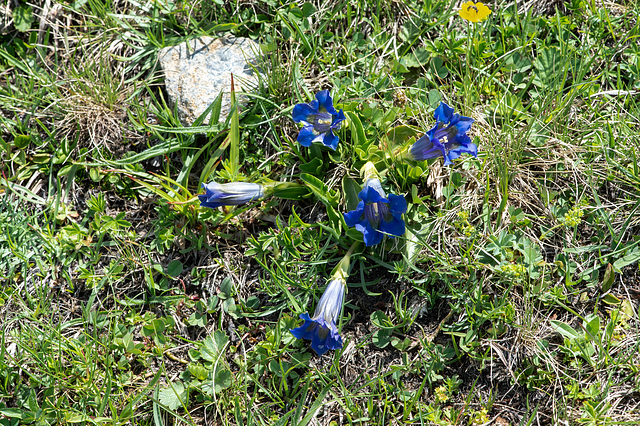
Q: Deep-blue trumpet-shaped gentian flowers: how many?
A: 5